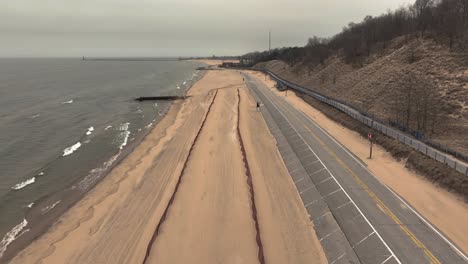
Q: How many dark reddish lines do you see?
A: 2